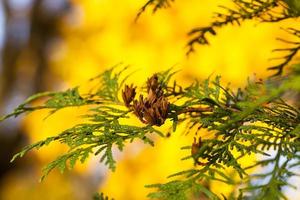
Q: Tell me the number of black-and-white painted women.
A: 0